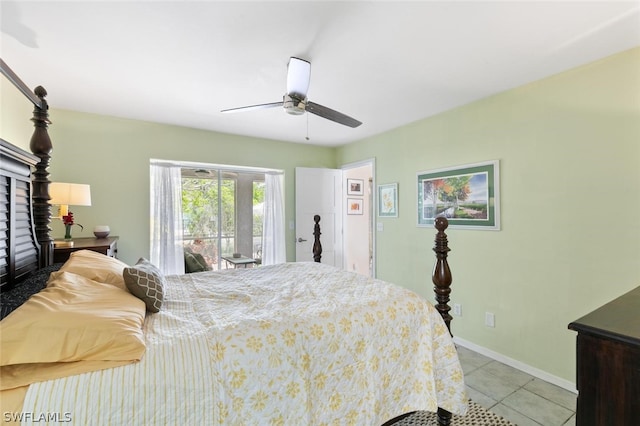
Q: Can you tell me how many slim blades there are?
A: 3